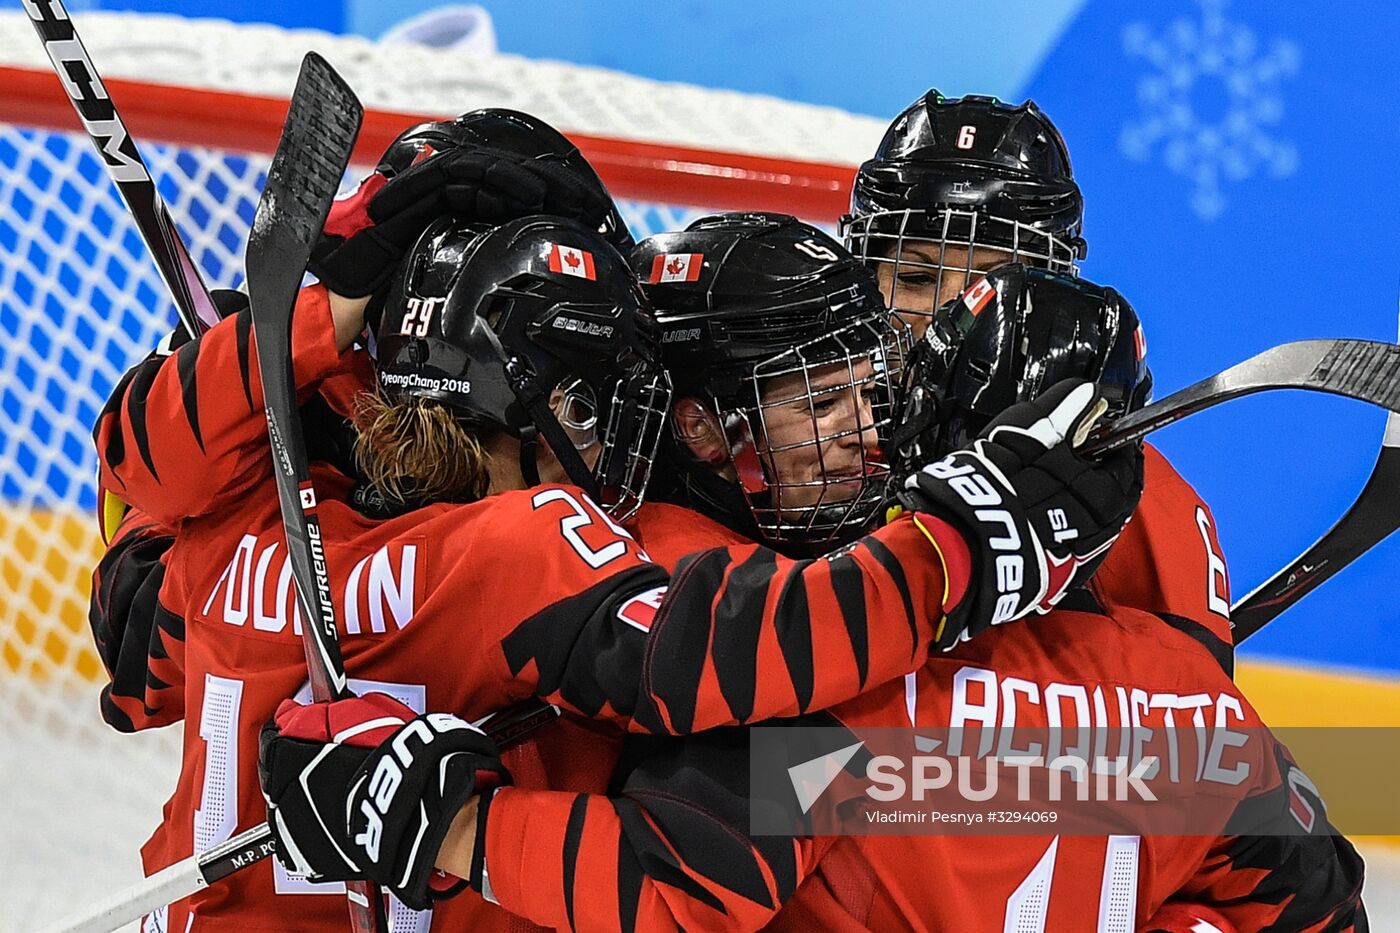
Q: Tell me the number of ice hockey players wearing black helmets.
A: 5